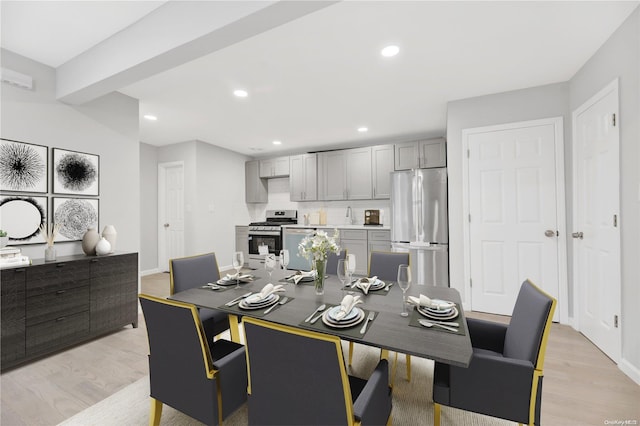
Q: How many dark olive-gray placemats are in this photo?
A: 6